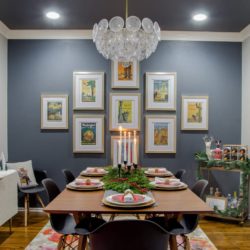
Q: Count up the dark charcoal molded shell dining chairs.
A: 6